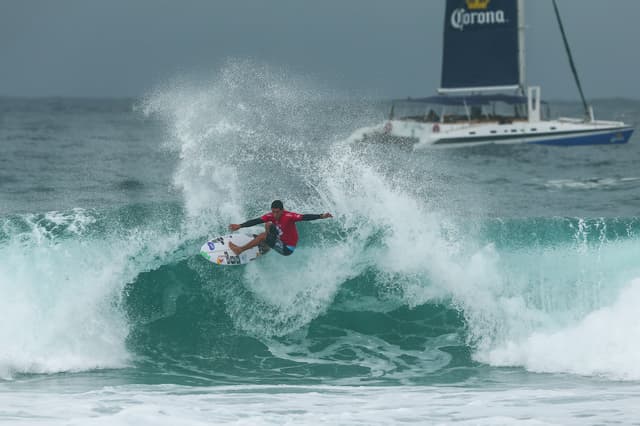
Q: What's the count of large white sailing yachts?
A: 1